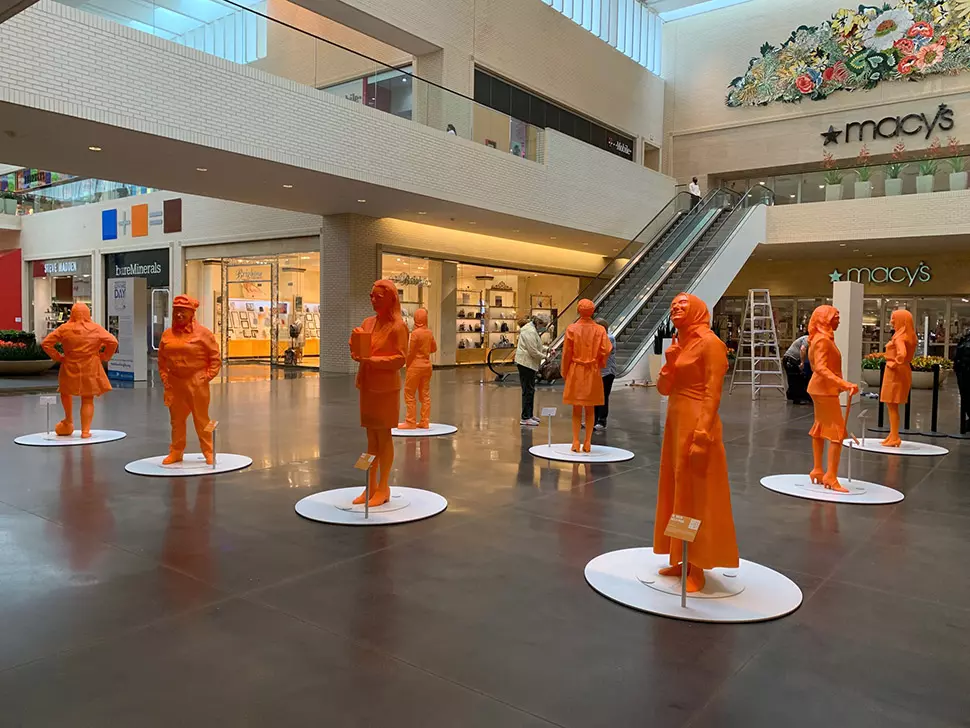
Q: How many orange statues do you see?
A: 8